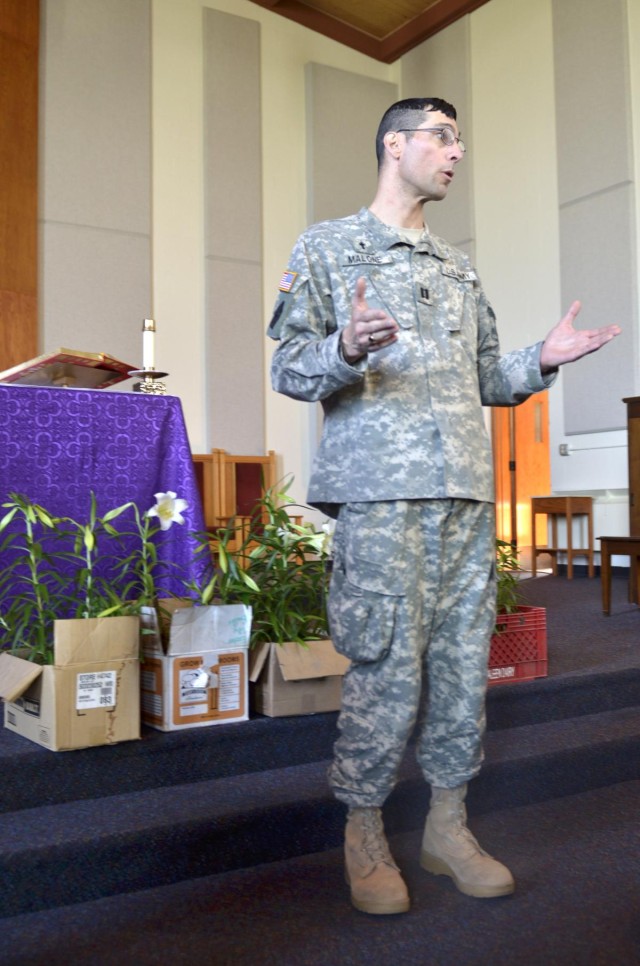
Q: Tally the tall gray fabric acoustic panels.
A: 5